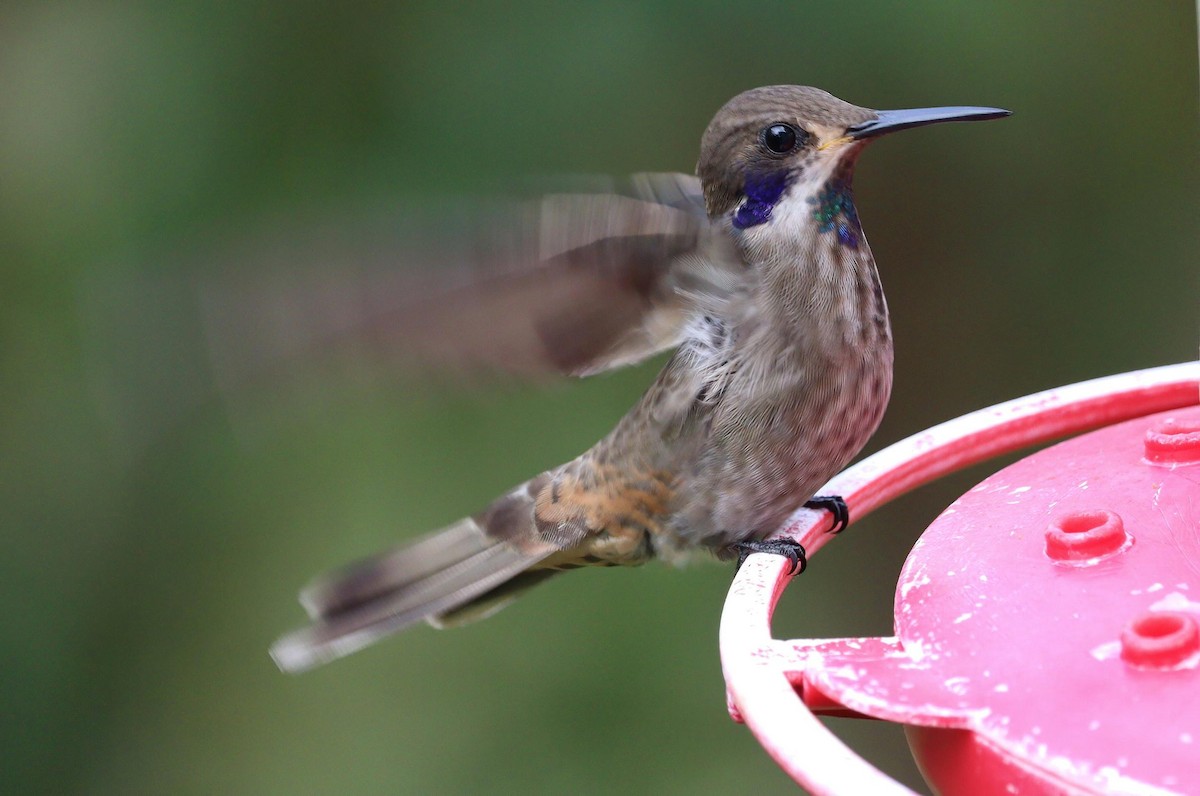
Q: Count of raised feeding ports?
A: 3